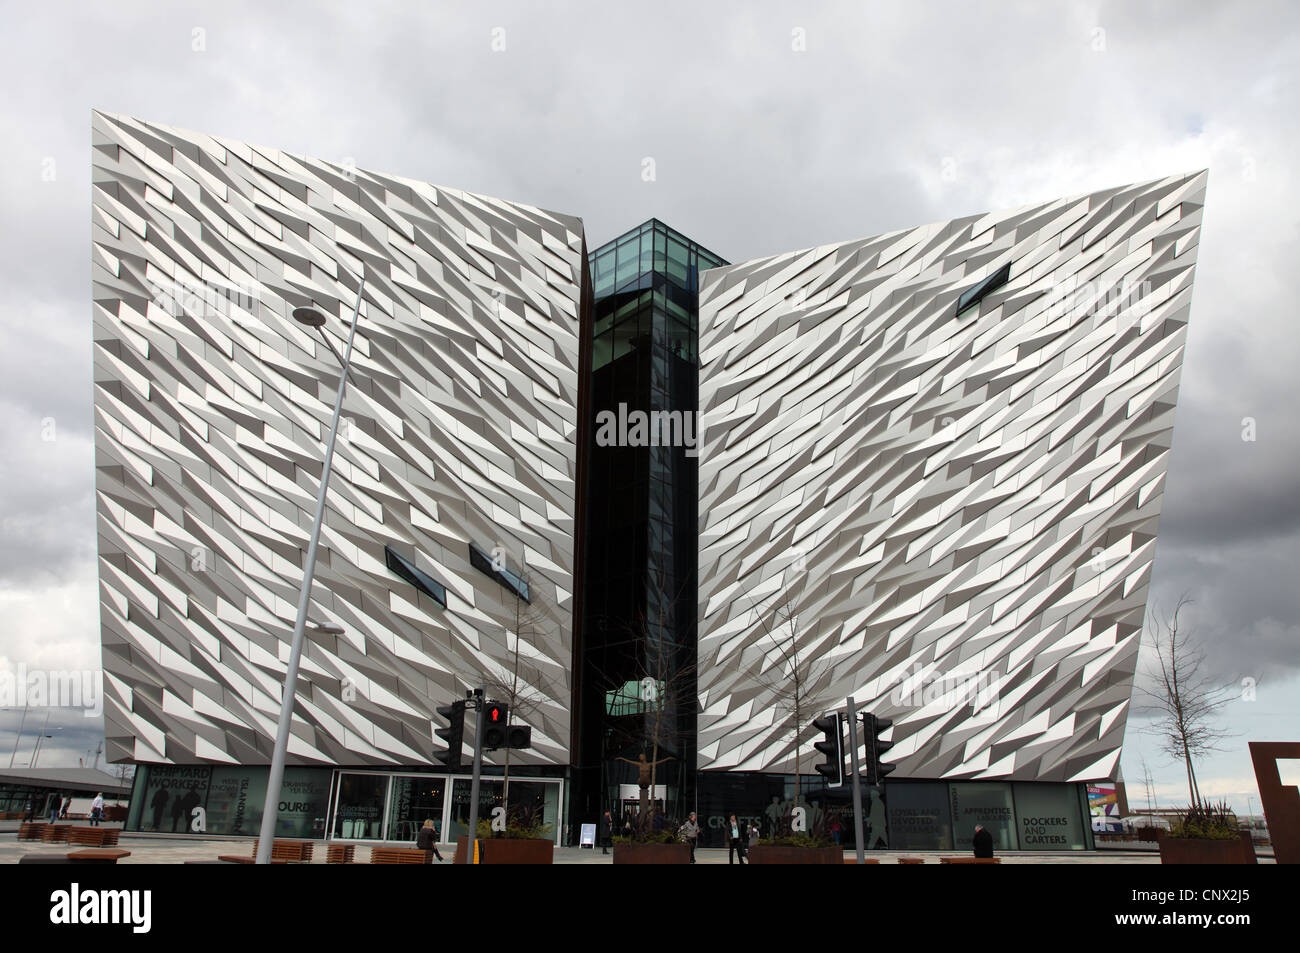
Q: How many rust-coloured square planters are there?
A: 4